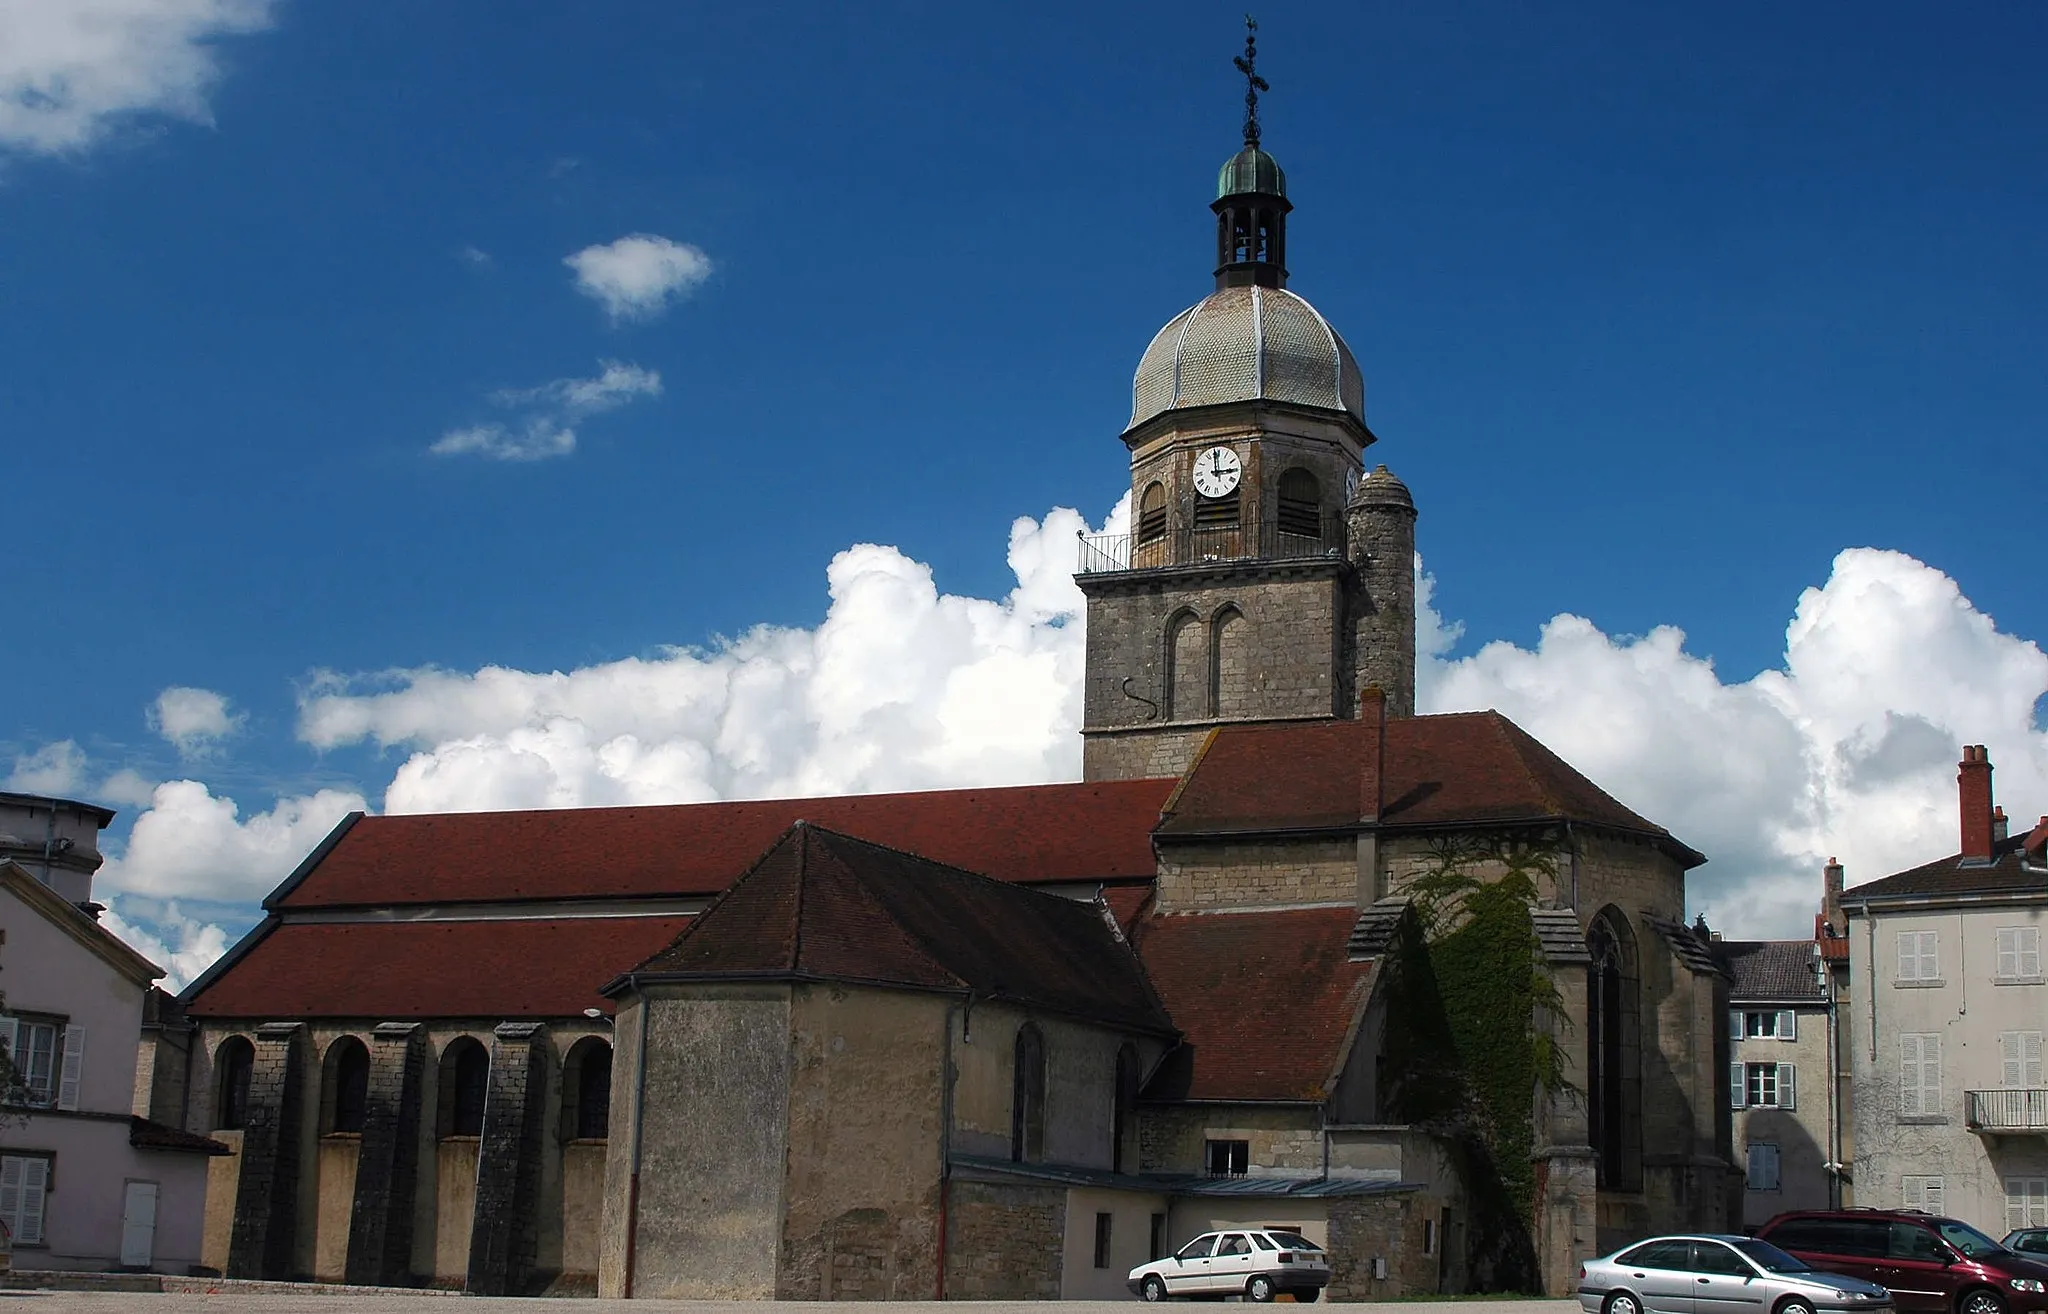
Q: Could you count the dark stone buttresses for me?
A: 3